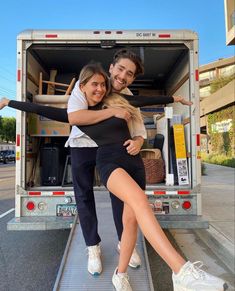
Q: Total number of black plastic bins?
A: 1